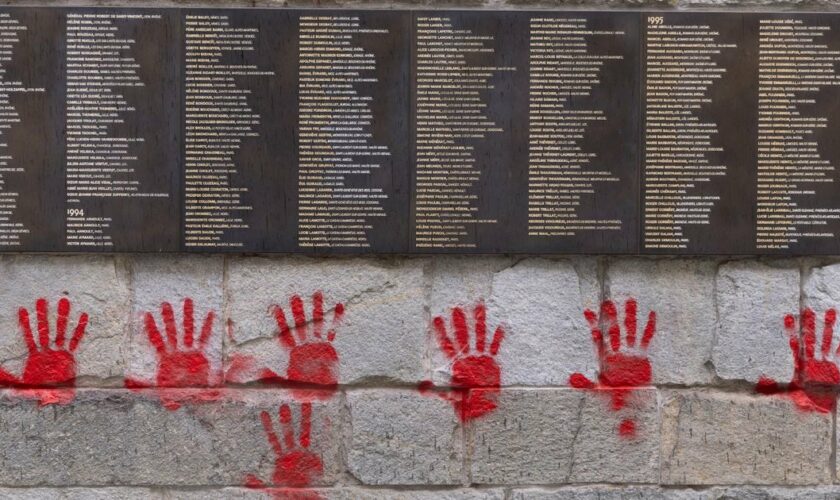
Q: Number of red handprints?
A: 7